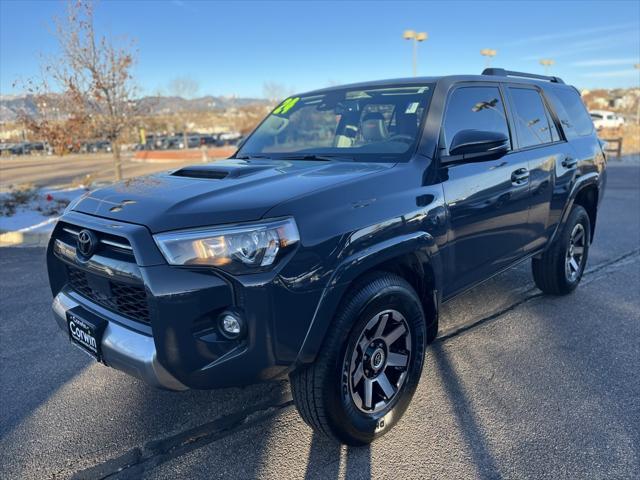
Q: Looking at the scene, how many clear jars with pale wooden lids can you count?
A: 0